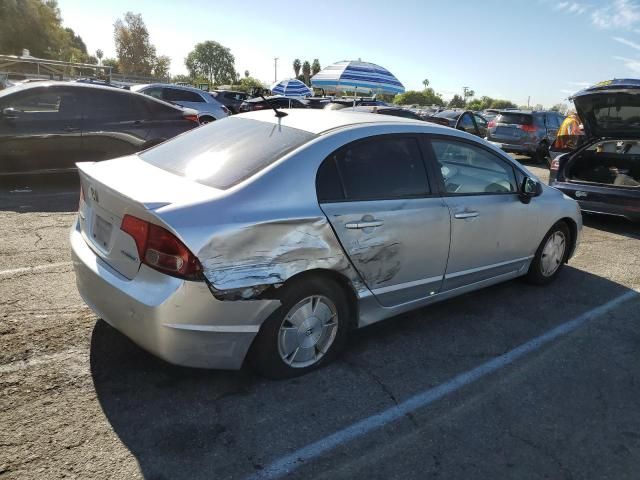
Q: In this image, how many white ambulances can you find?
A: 0